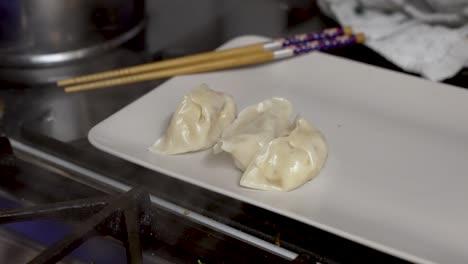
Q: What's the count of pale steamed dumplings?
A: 3